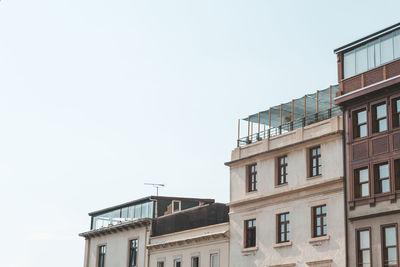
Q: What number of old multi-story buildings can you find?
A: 4